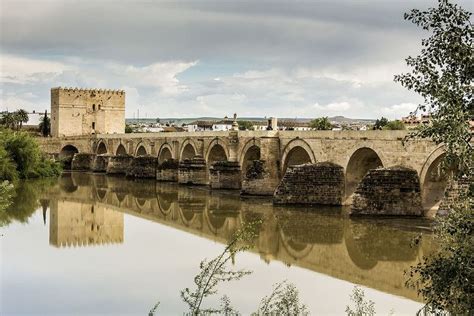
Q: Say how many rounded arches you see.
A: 11